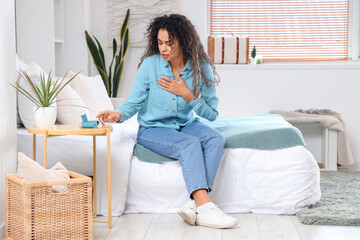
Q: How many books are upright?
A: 0